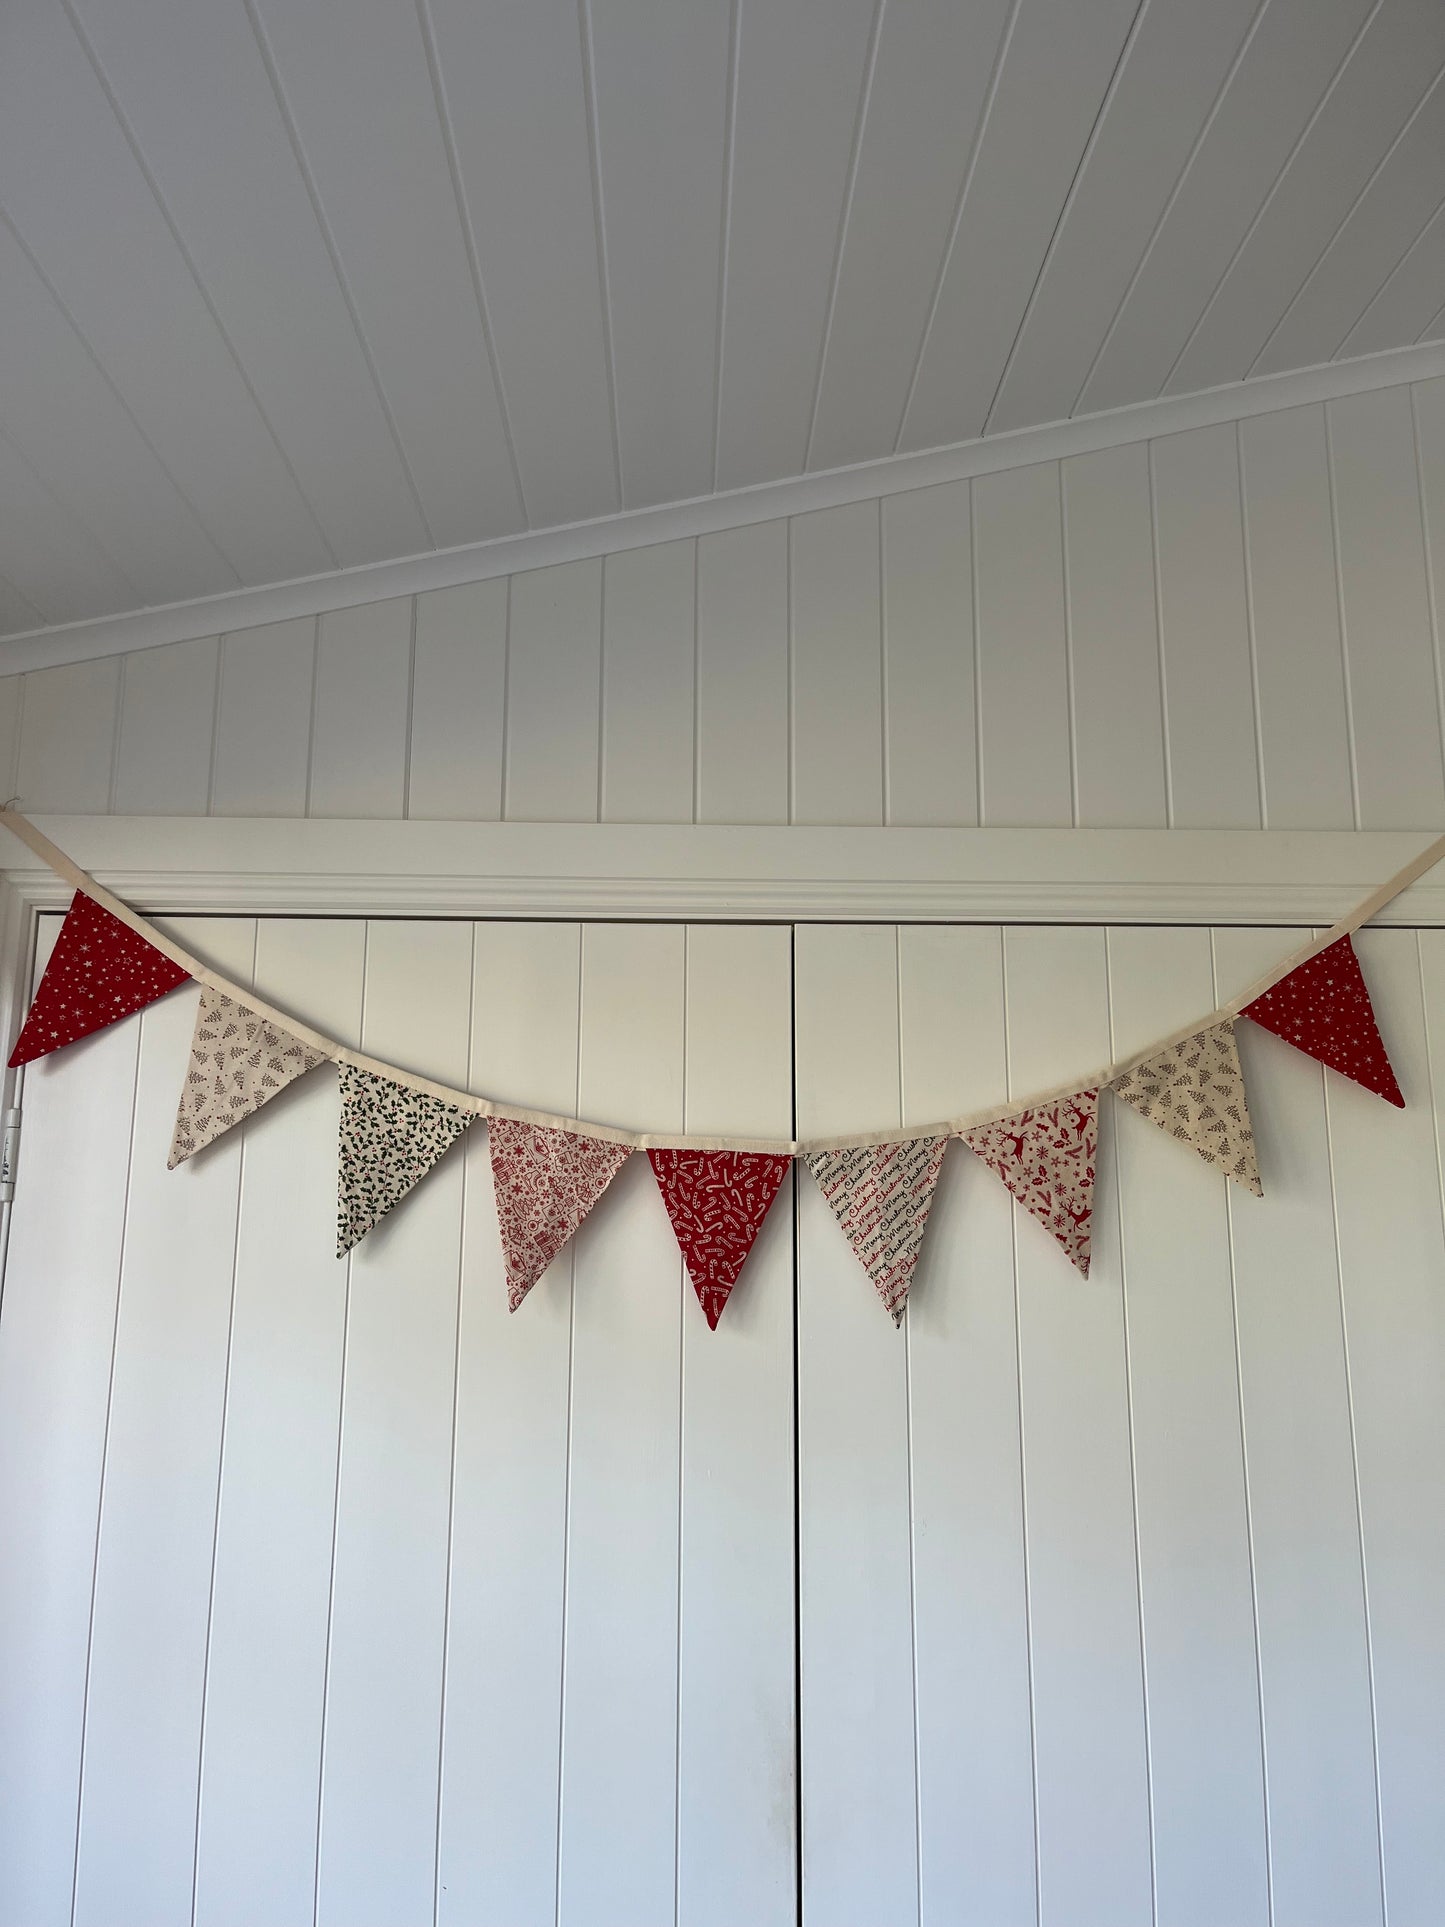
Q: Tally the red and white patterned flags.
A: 5